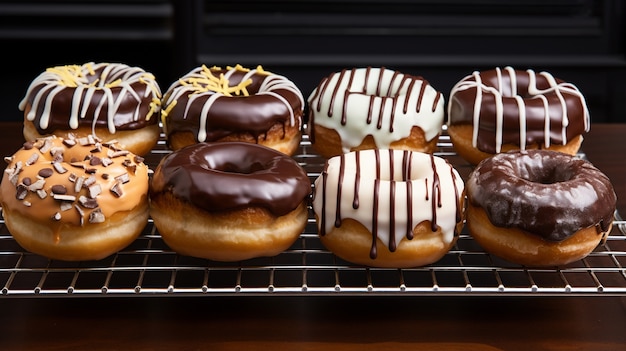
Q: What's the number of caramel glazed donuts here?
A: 1